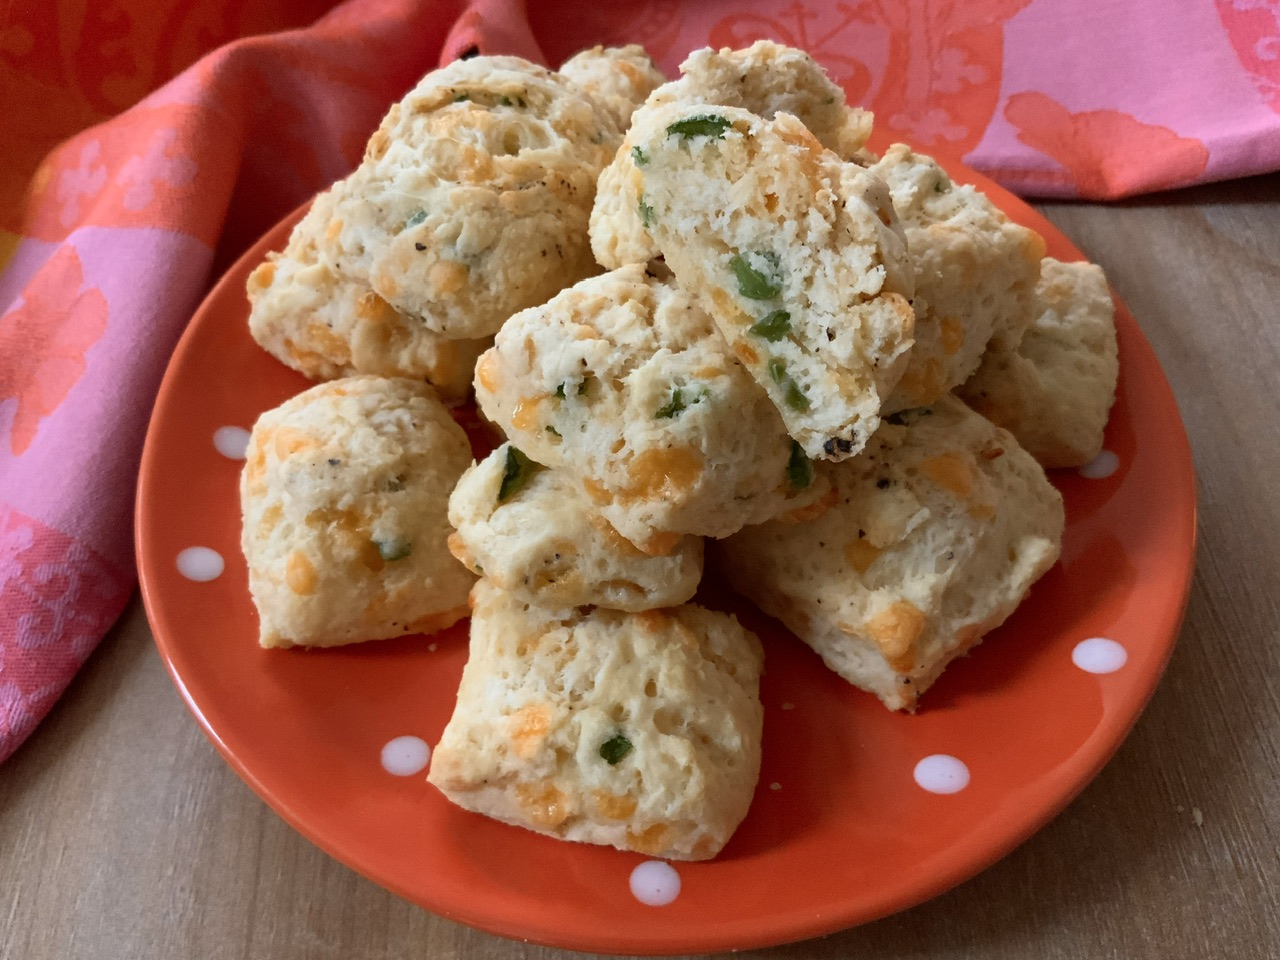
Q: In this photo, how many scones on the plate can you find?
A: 12